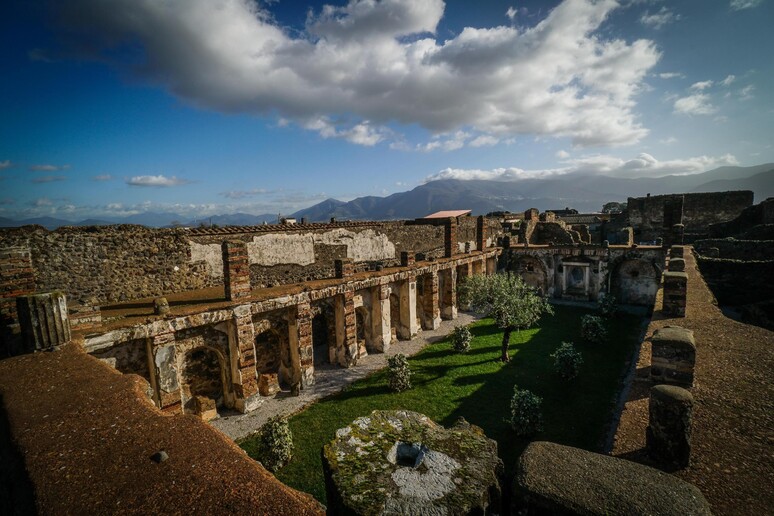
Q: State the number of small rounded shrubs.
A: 7